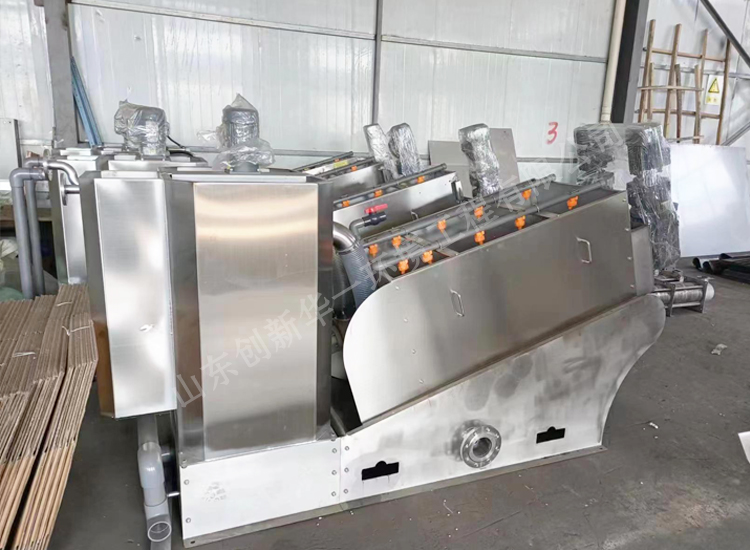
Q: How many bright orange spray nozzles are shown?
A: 15